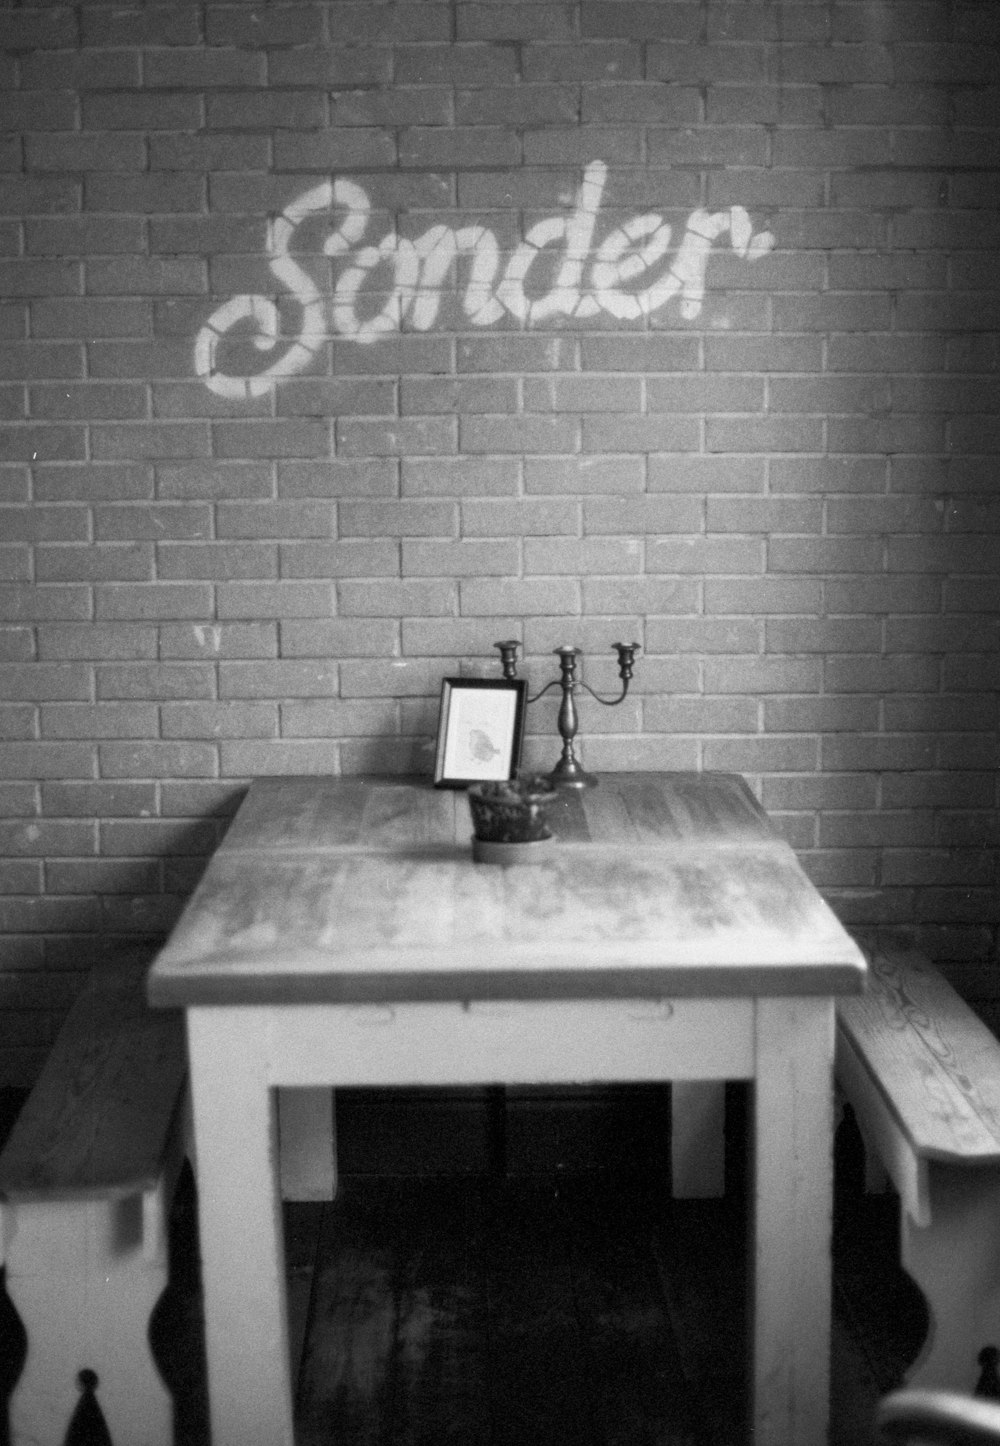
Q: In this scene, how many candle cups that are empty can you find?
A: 3